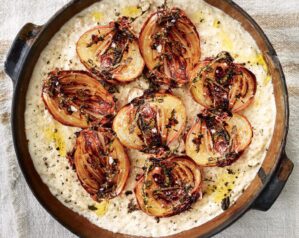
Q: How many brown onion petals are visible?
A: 8